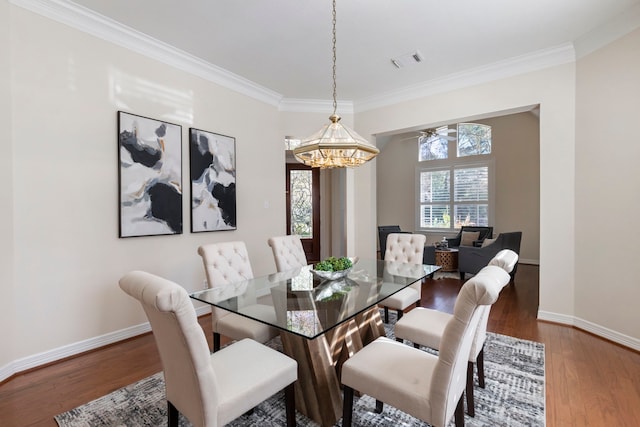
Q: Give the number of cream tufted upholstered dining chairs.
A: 6